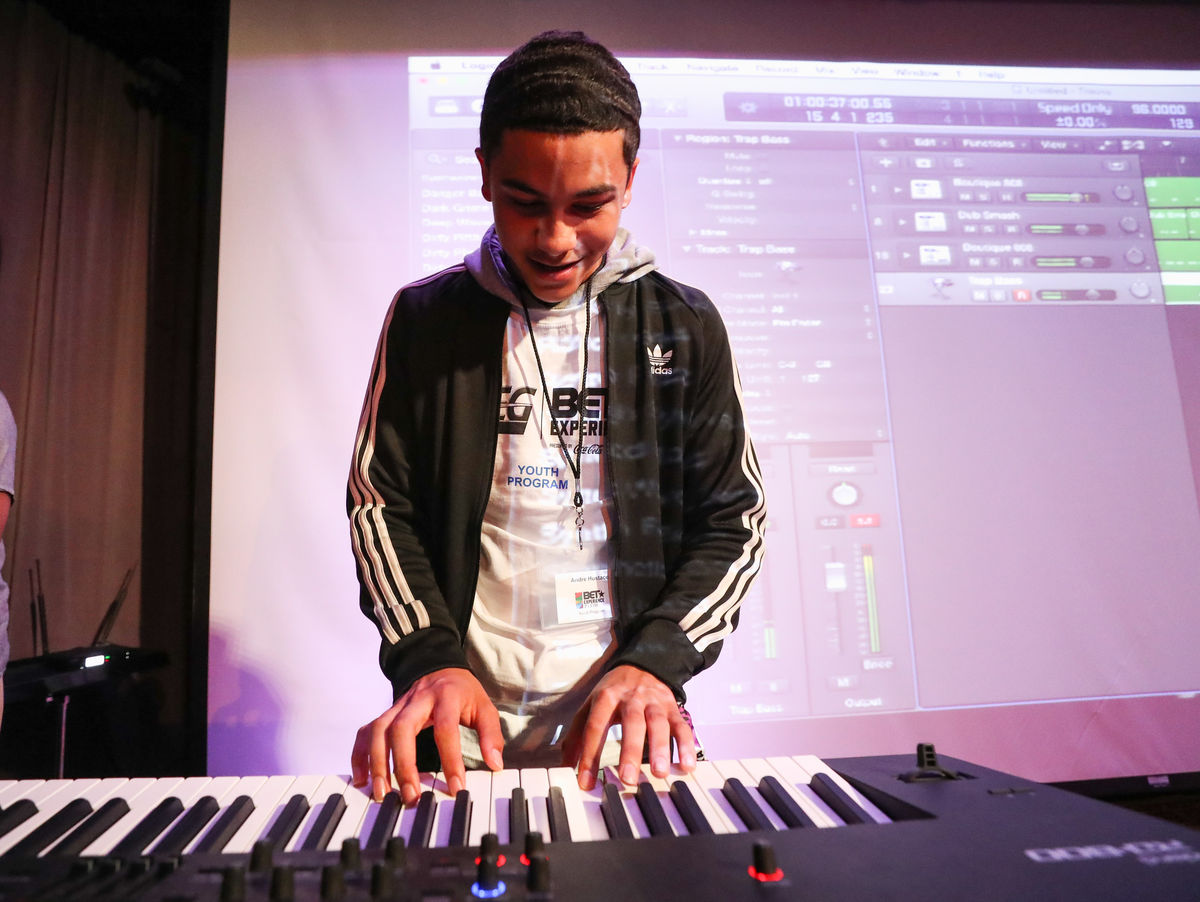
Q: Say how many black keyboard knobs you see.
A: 12